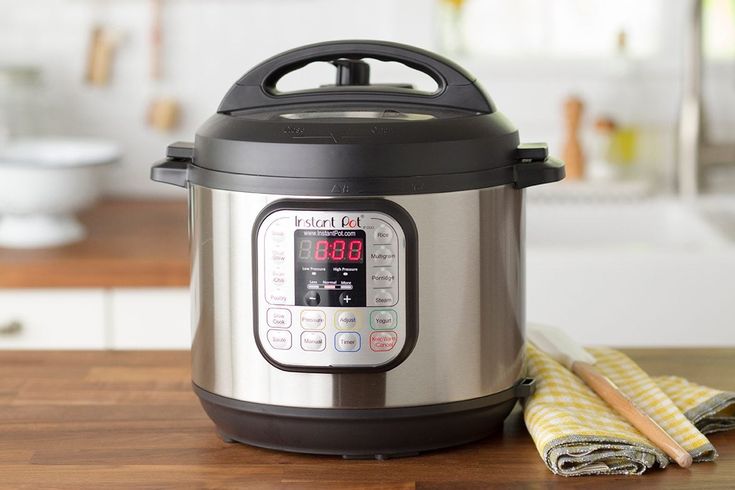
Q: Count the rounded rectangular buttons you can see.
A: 8